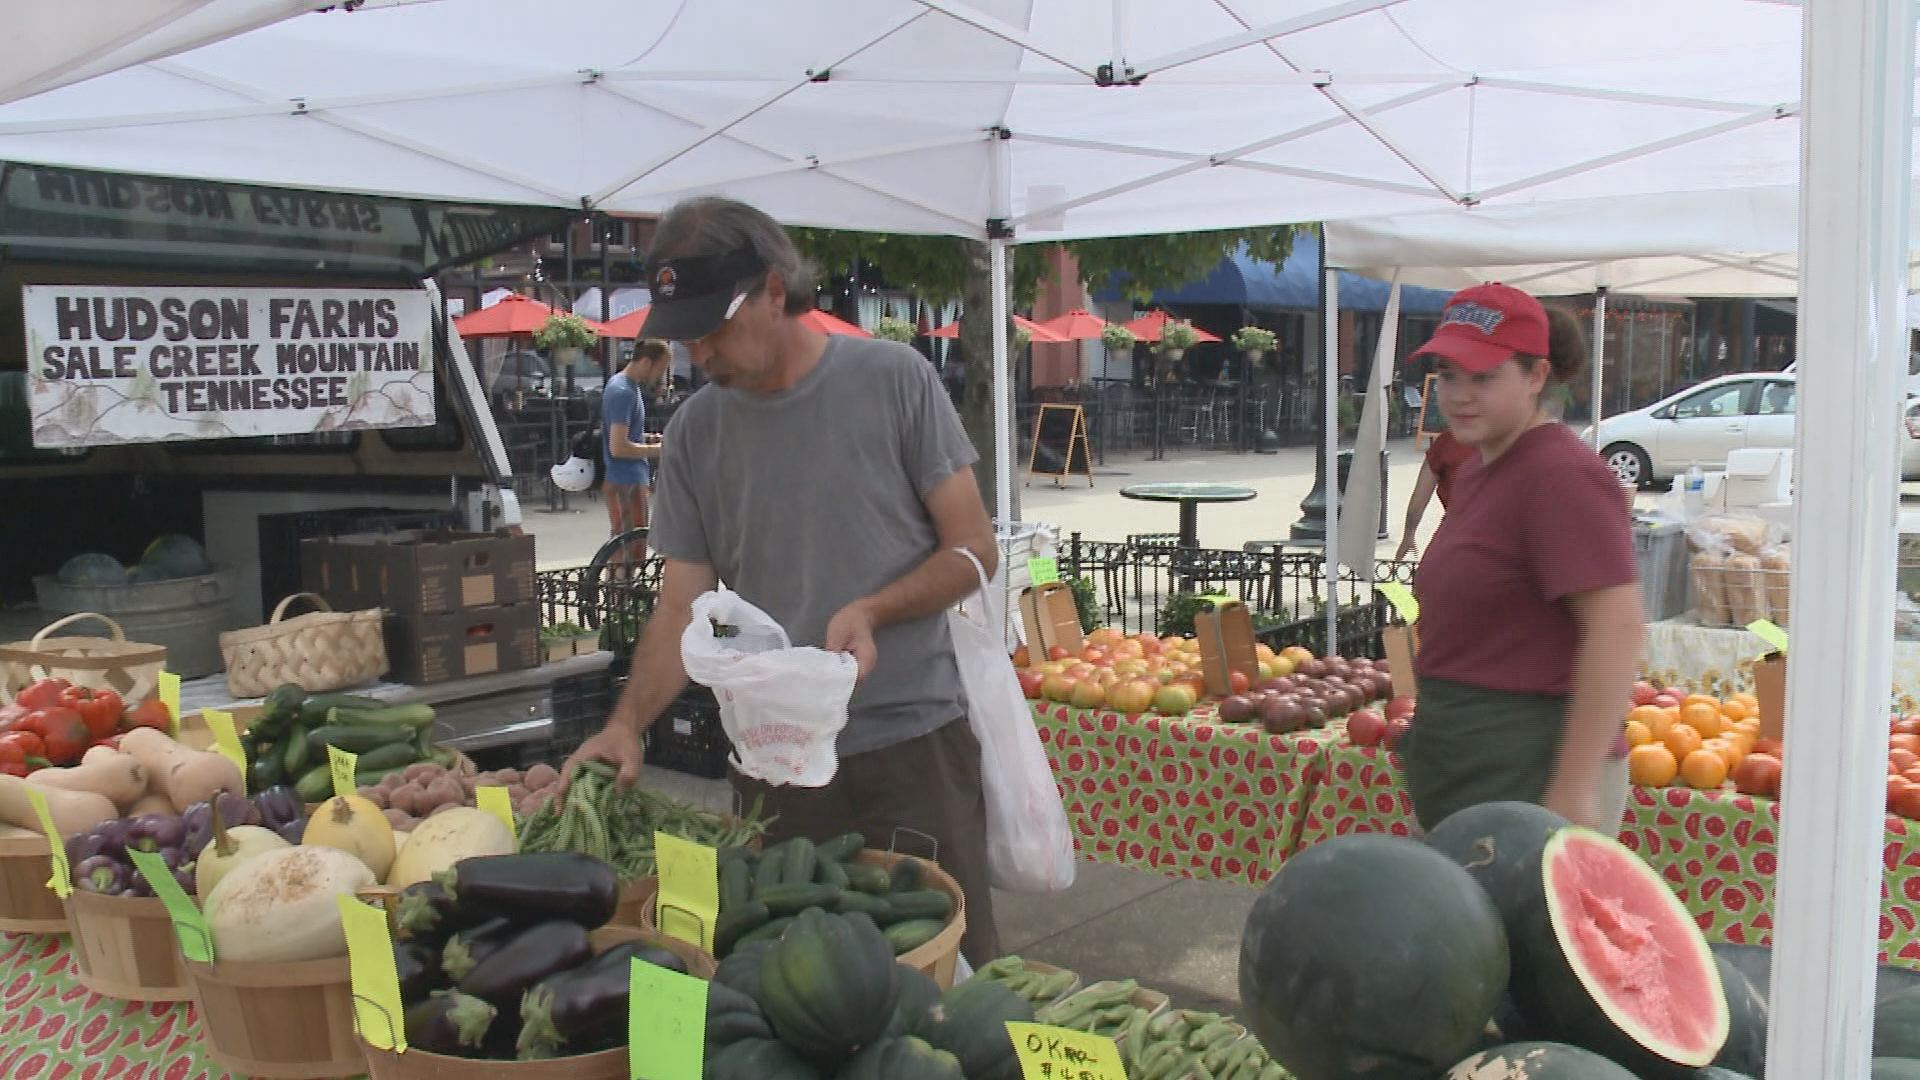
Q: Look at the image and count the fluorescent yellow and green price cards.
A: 14